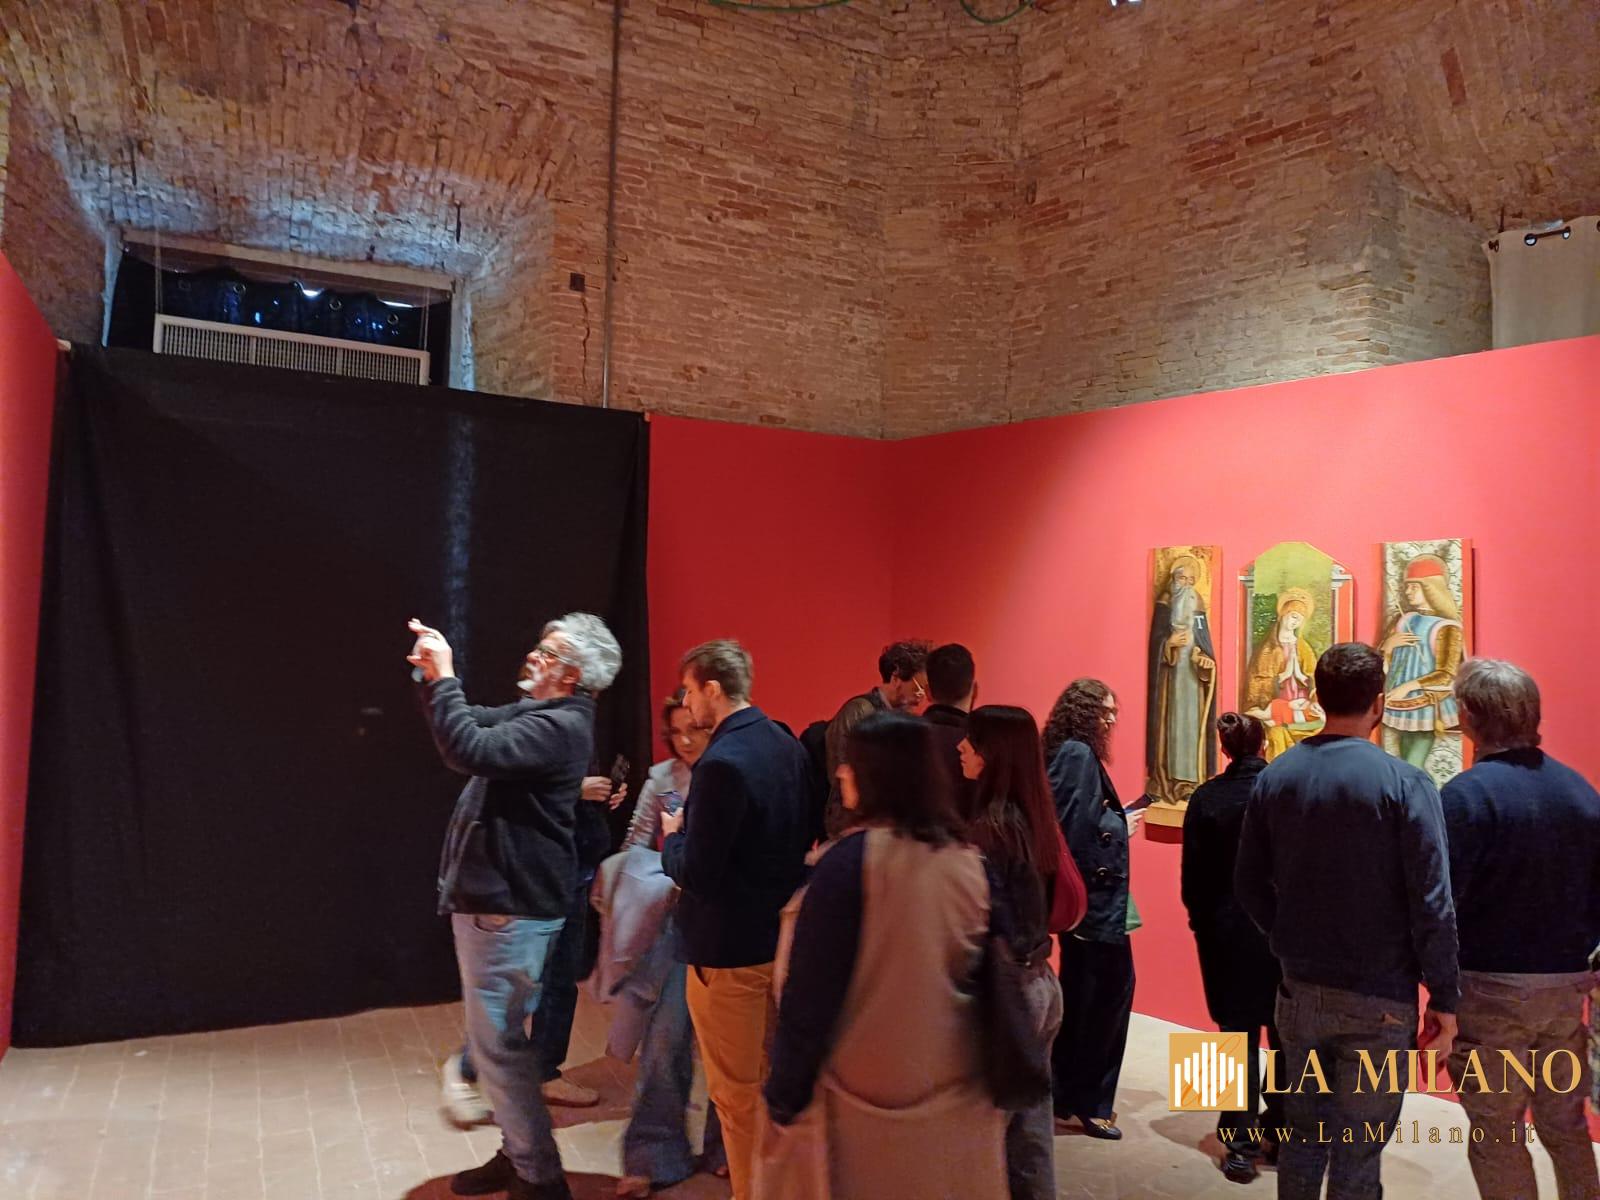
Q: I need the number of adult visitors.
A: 12